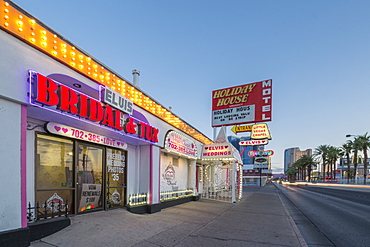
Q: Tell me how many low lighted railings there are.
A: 2